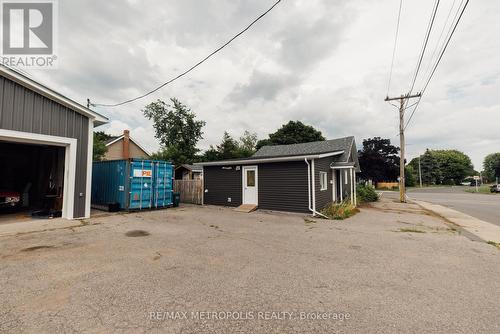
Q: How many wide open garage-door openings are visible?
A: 1